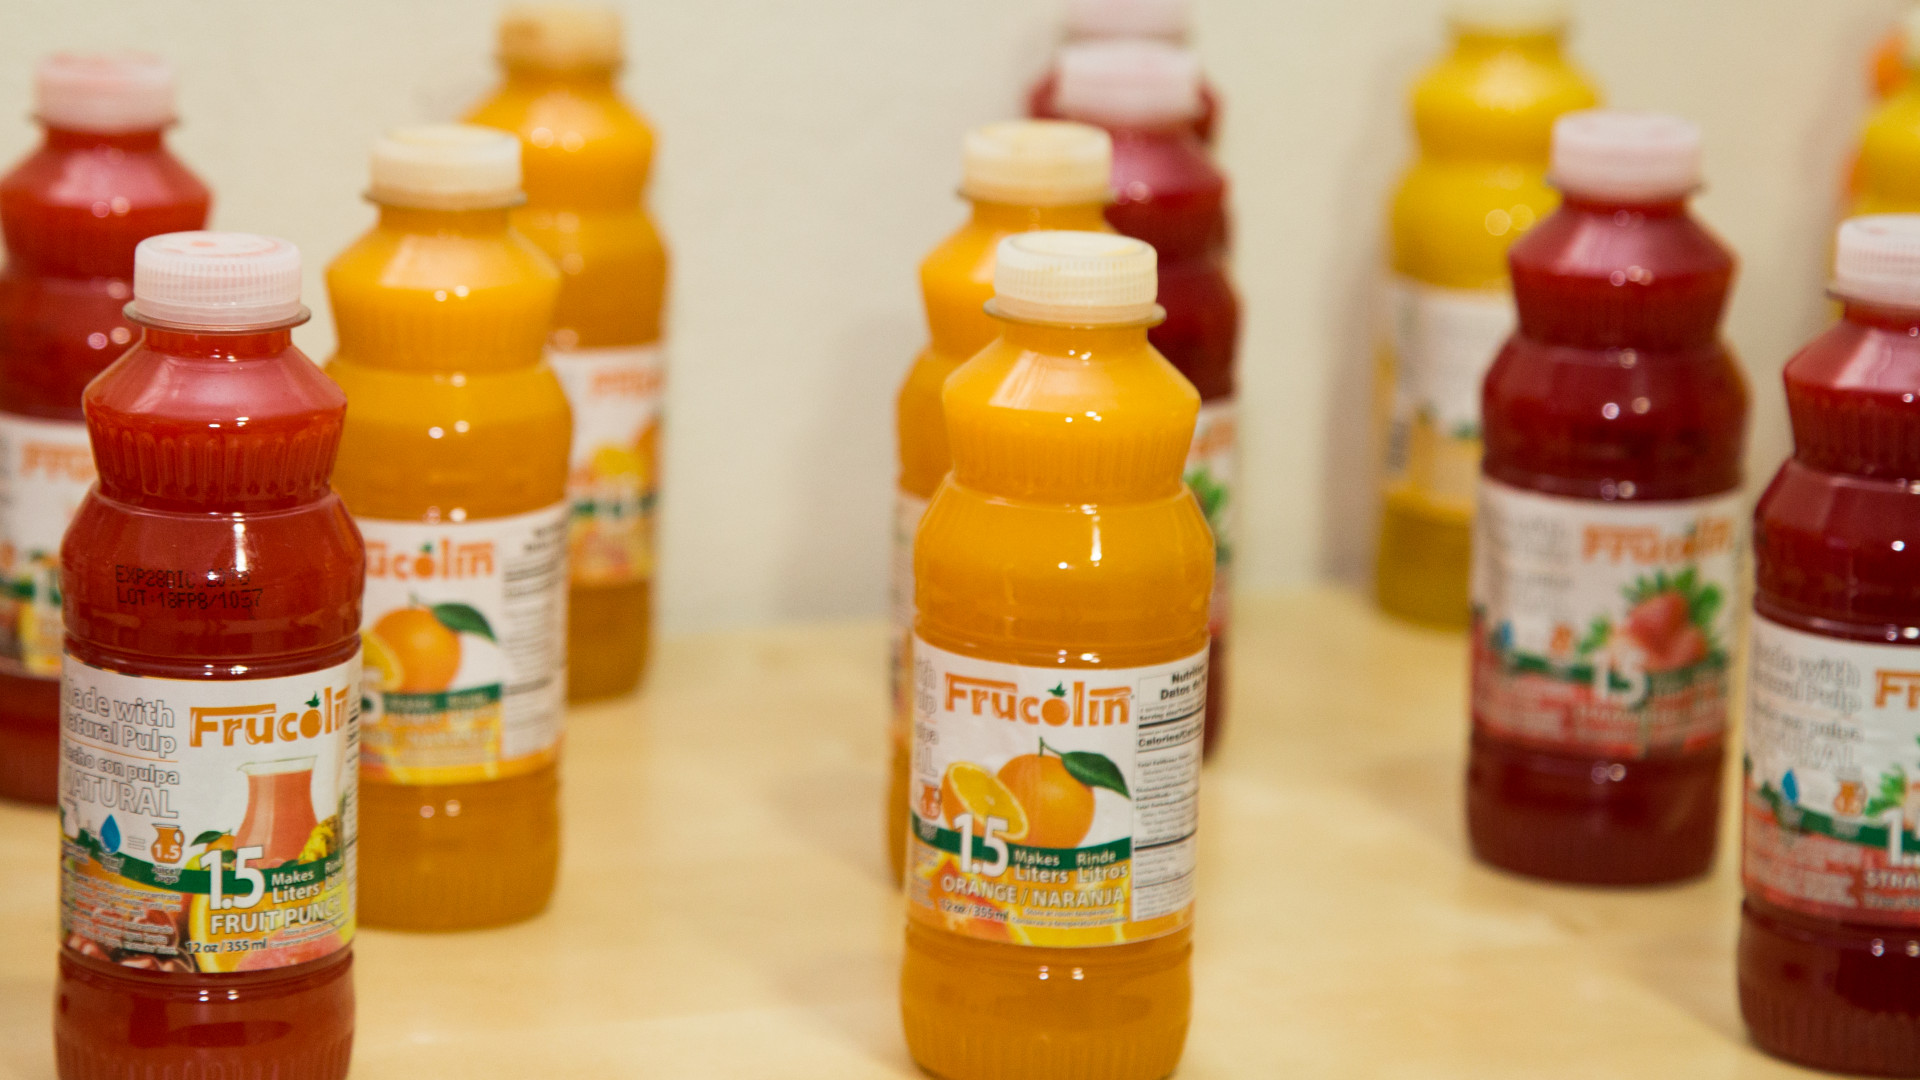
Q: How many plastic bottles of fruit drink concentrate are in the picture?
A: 13